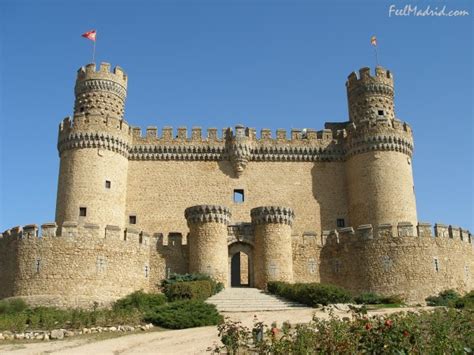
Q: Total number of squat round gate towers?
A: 2